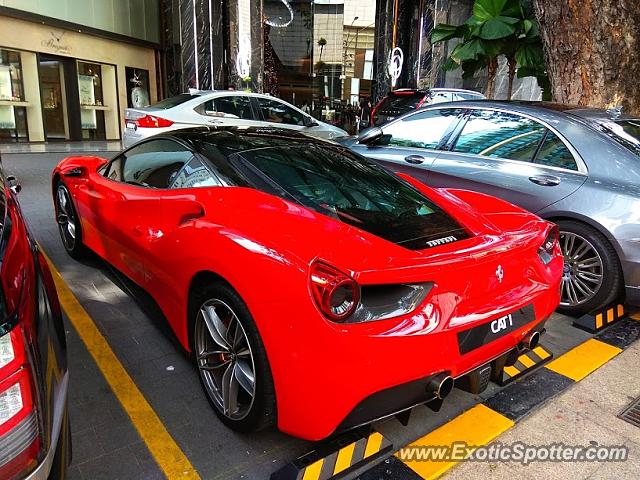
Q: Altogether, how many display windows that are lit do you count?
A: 2